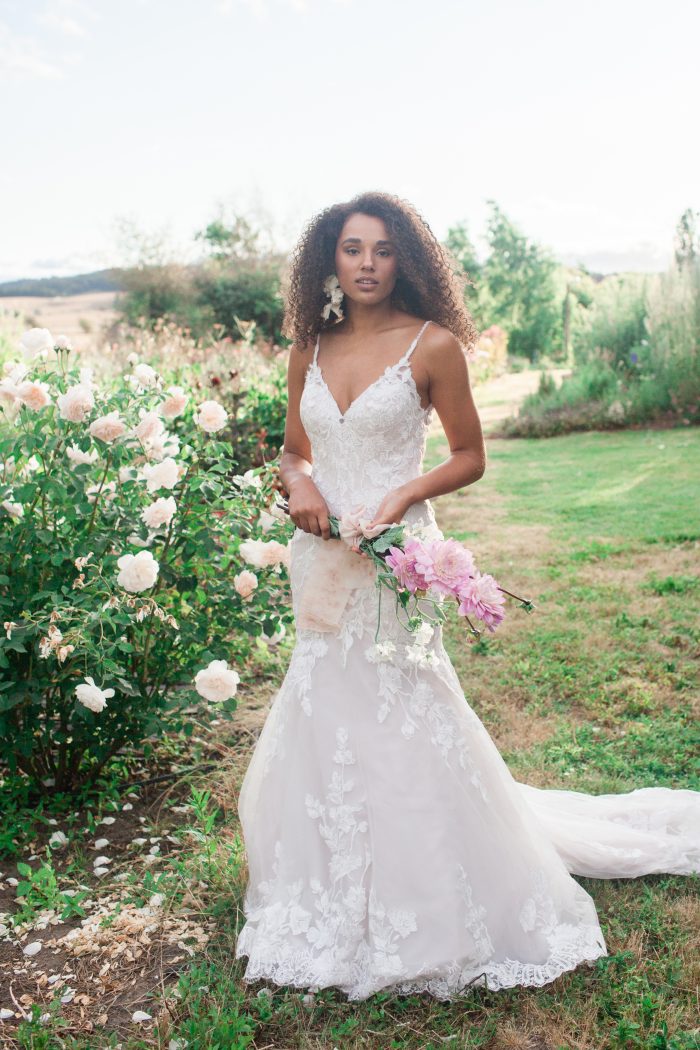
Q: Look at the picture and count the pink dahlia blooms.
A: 3